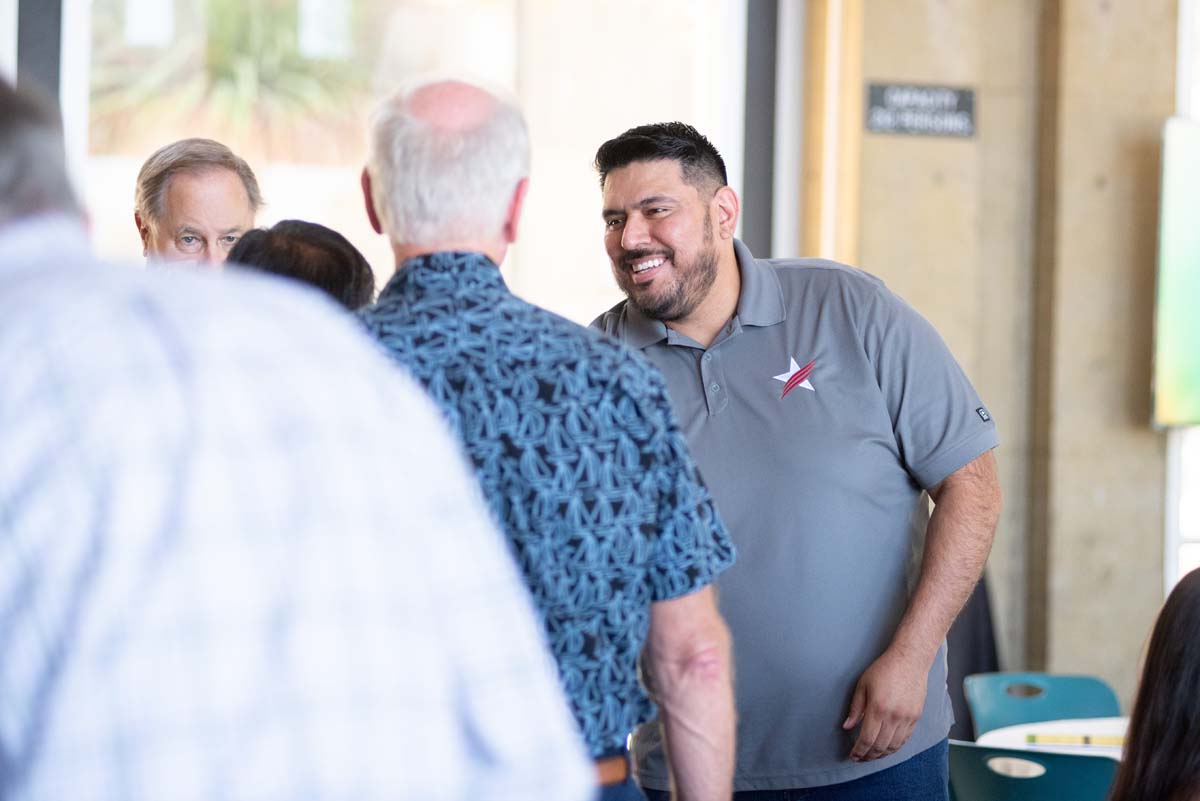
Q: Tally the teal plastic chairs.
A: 2